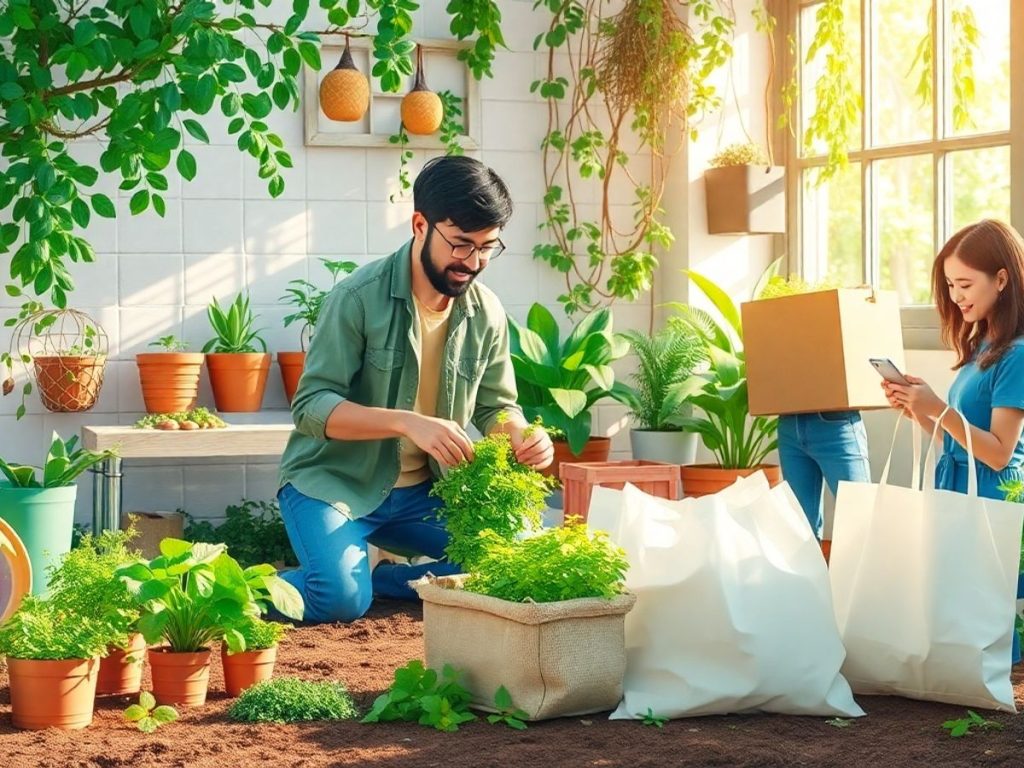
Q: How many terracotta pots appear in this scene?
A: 10